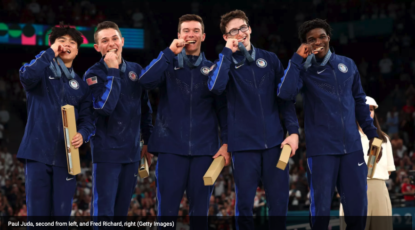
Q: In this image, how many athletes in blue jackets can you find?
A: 5